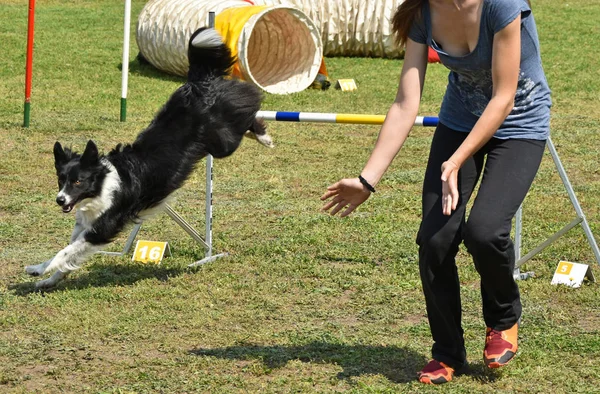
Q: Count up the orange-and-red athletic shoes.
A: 2